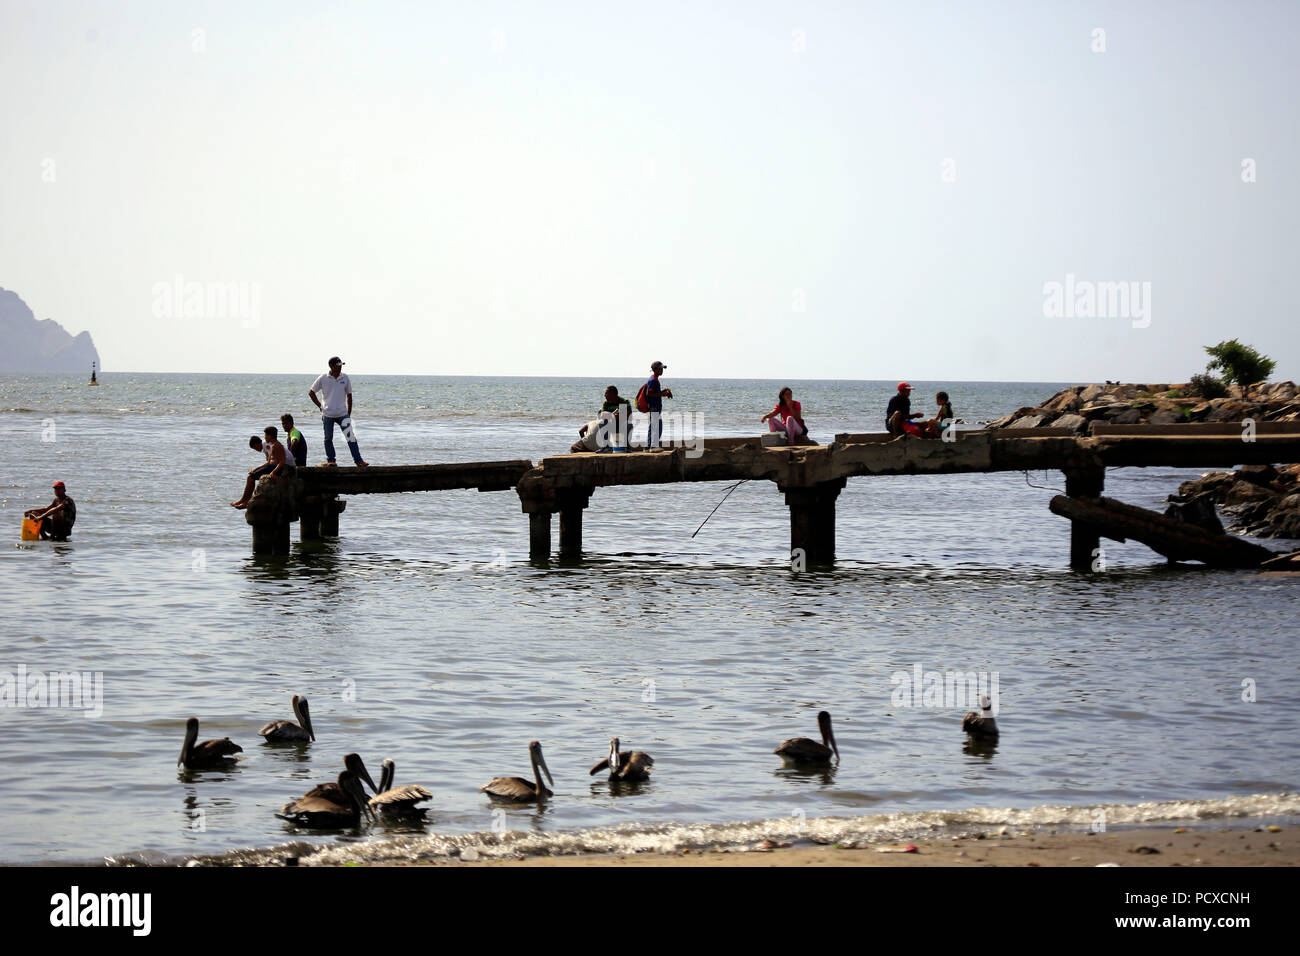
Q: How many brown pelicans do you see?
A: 9